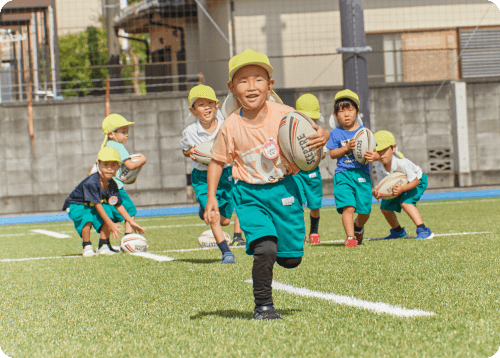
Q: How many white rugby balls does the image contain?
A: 7